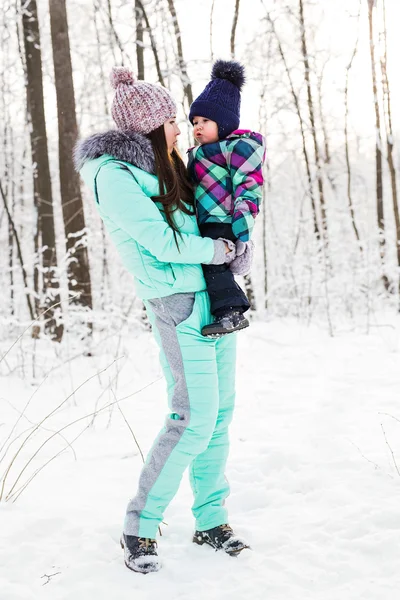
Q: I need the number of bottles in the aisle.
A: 0